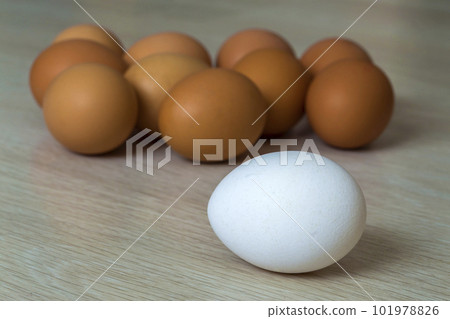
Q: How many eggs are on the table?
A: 11